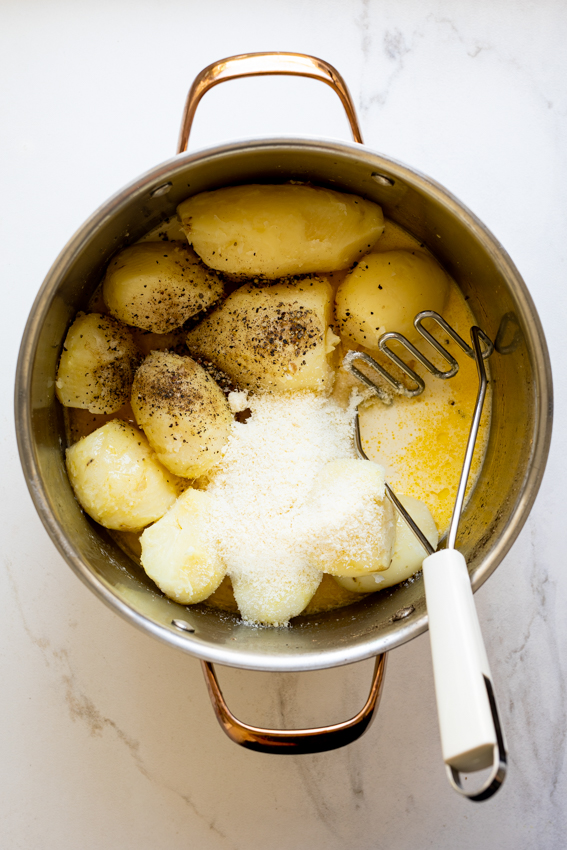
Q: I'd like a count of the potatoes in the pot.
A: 11